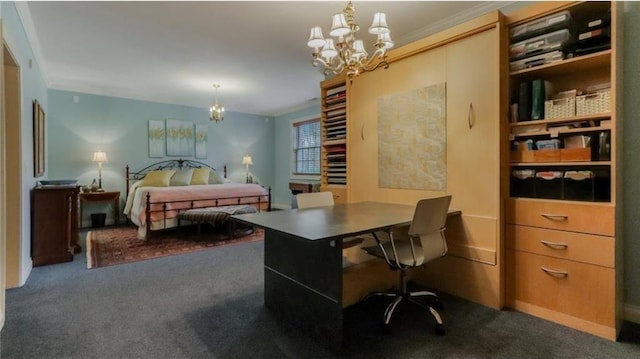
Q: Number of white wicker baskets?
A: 2